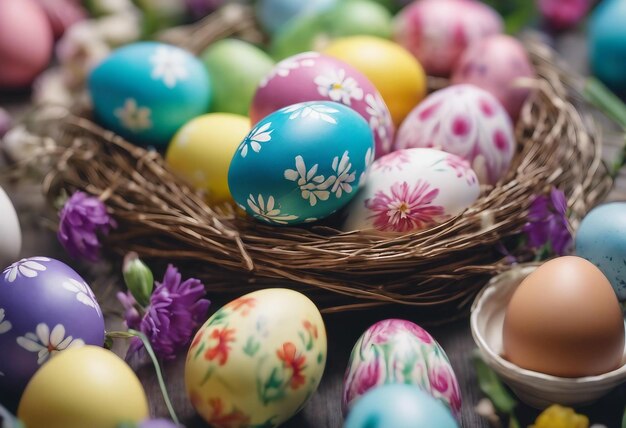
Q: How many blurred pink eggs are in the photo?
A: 4